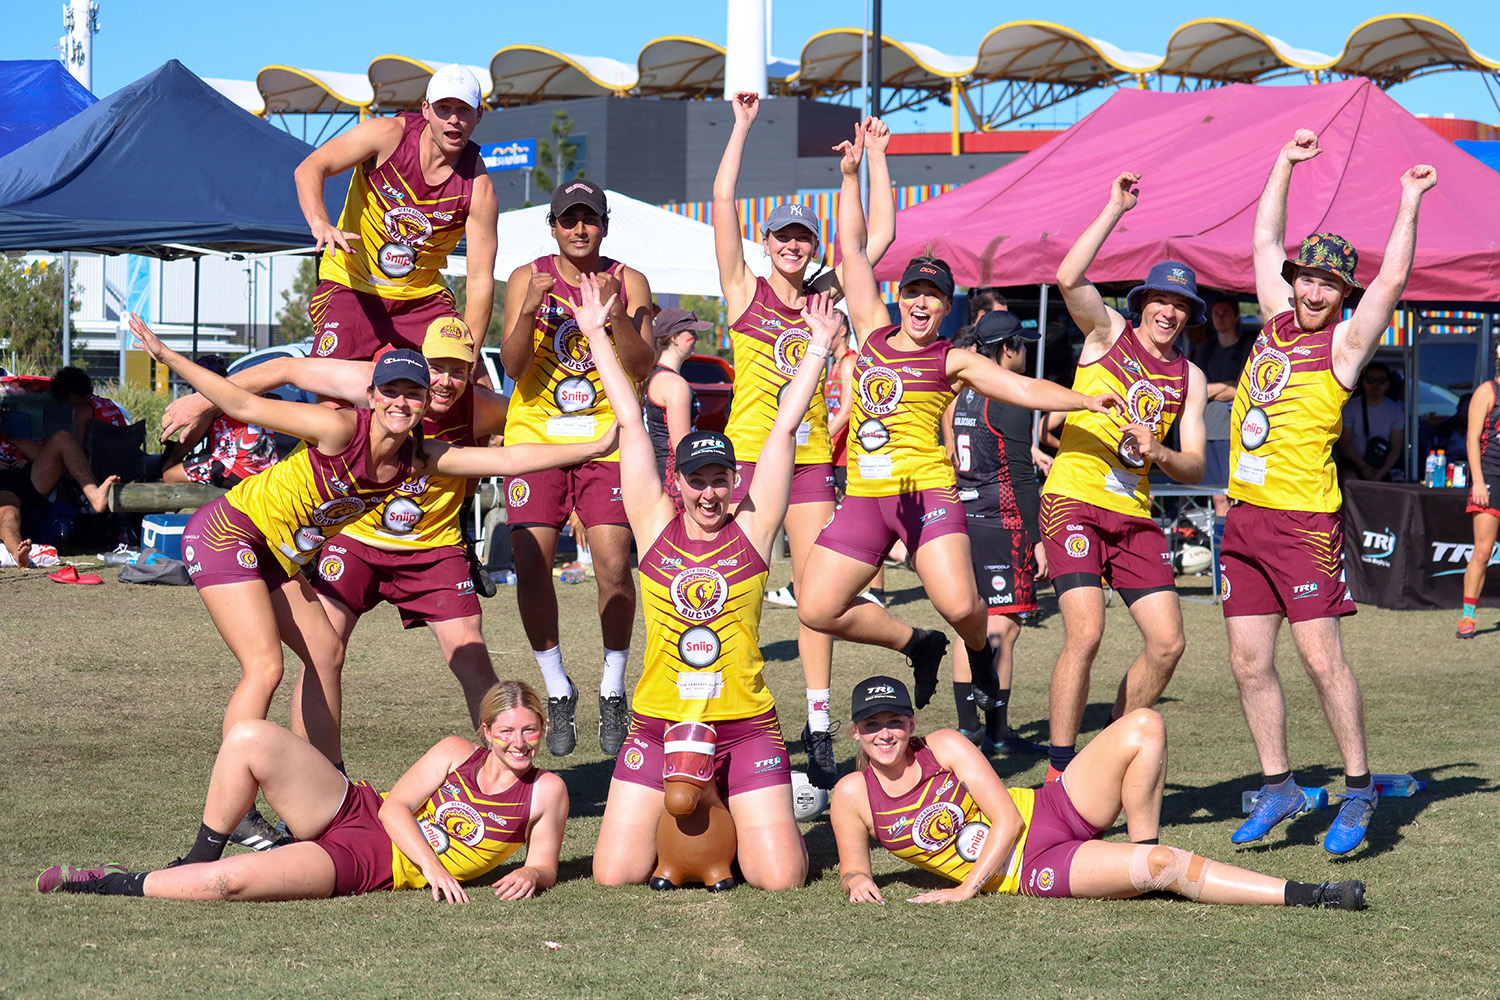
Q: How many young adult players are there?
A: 11